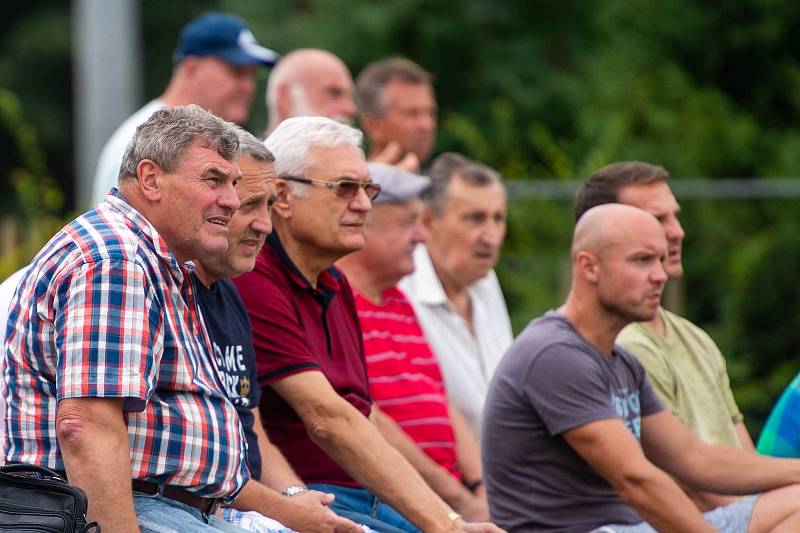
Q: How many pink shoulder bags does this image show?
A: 0